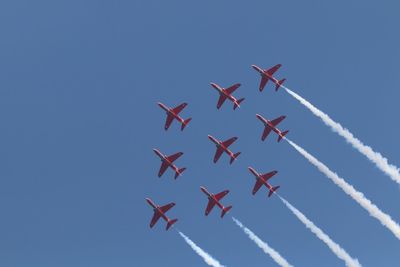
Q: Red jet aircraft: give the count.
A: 9